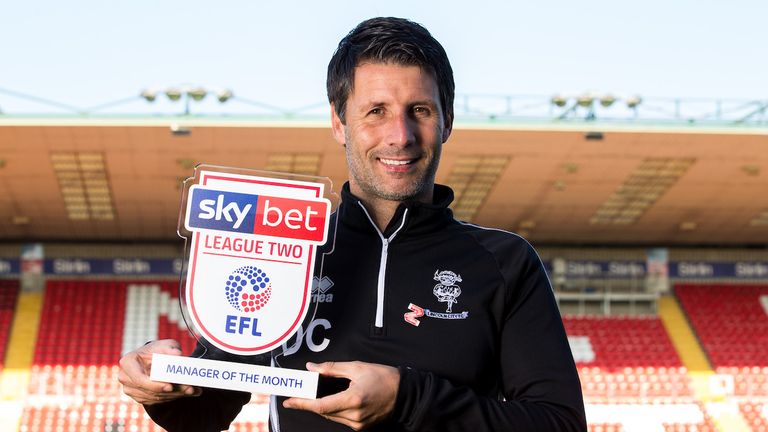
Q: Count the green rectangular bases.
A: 0